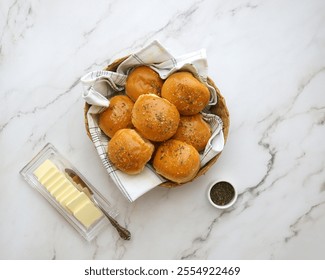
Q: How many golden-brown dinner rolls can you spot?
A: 7